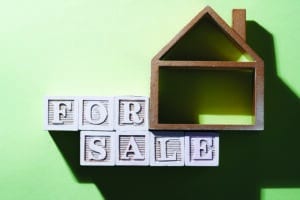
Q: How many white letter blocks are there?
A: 7